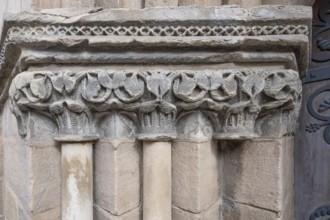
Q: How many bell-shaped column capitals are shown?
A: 3